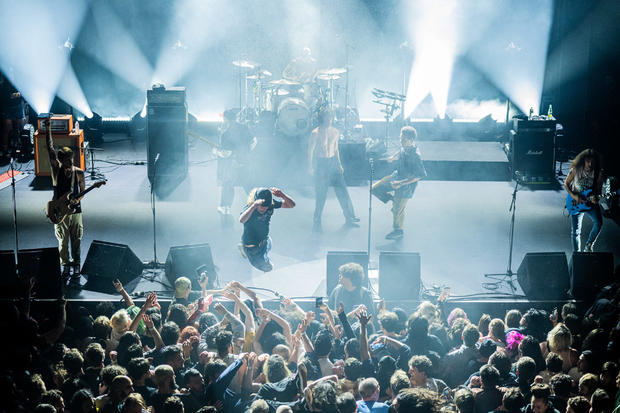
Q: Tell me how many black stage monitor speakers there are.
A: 8